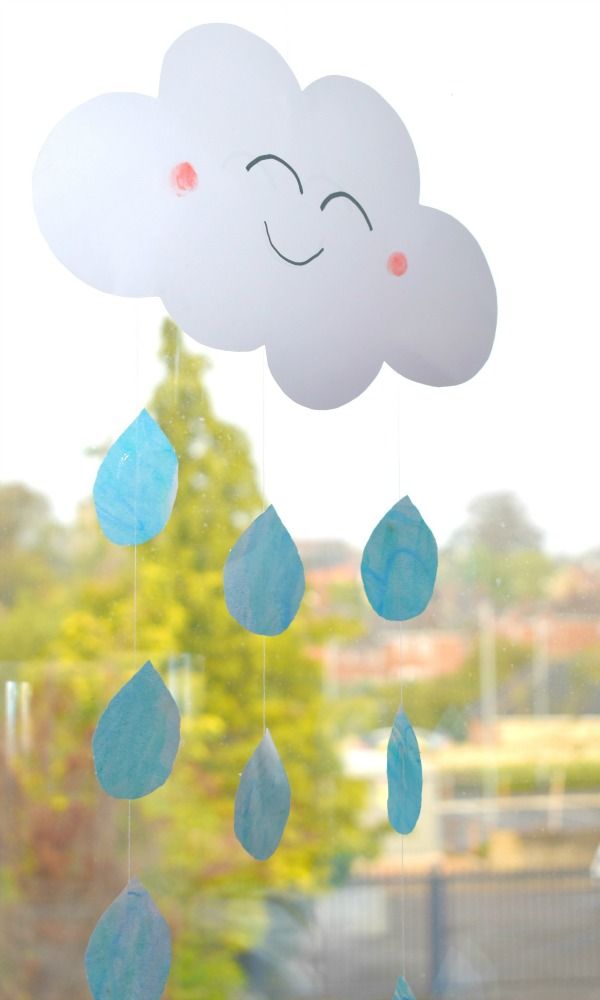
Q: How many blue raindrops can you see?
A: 8